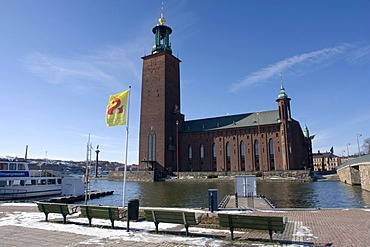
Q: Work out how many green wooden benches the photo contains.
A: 4